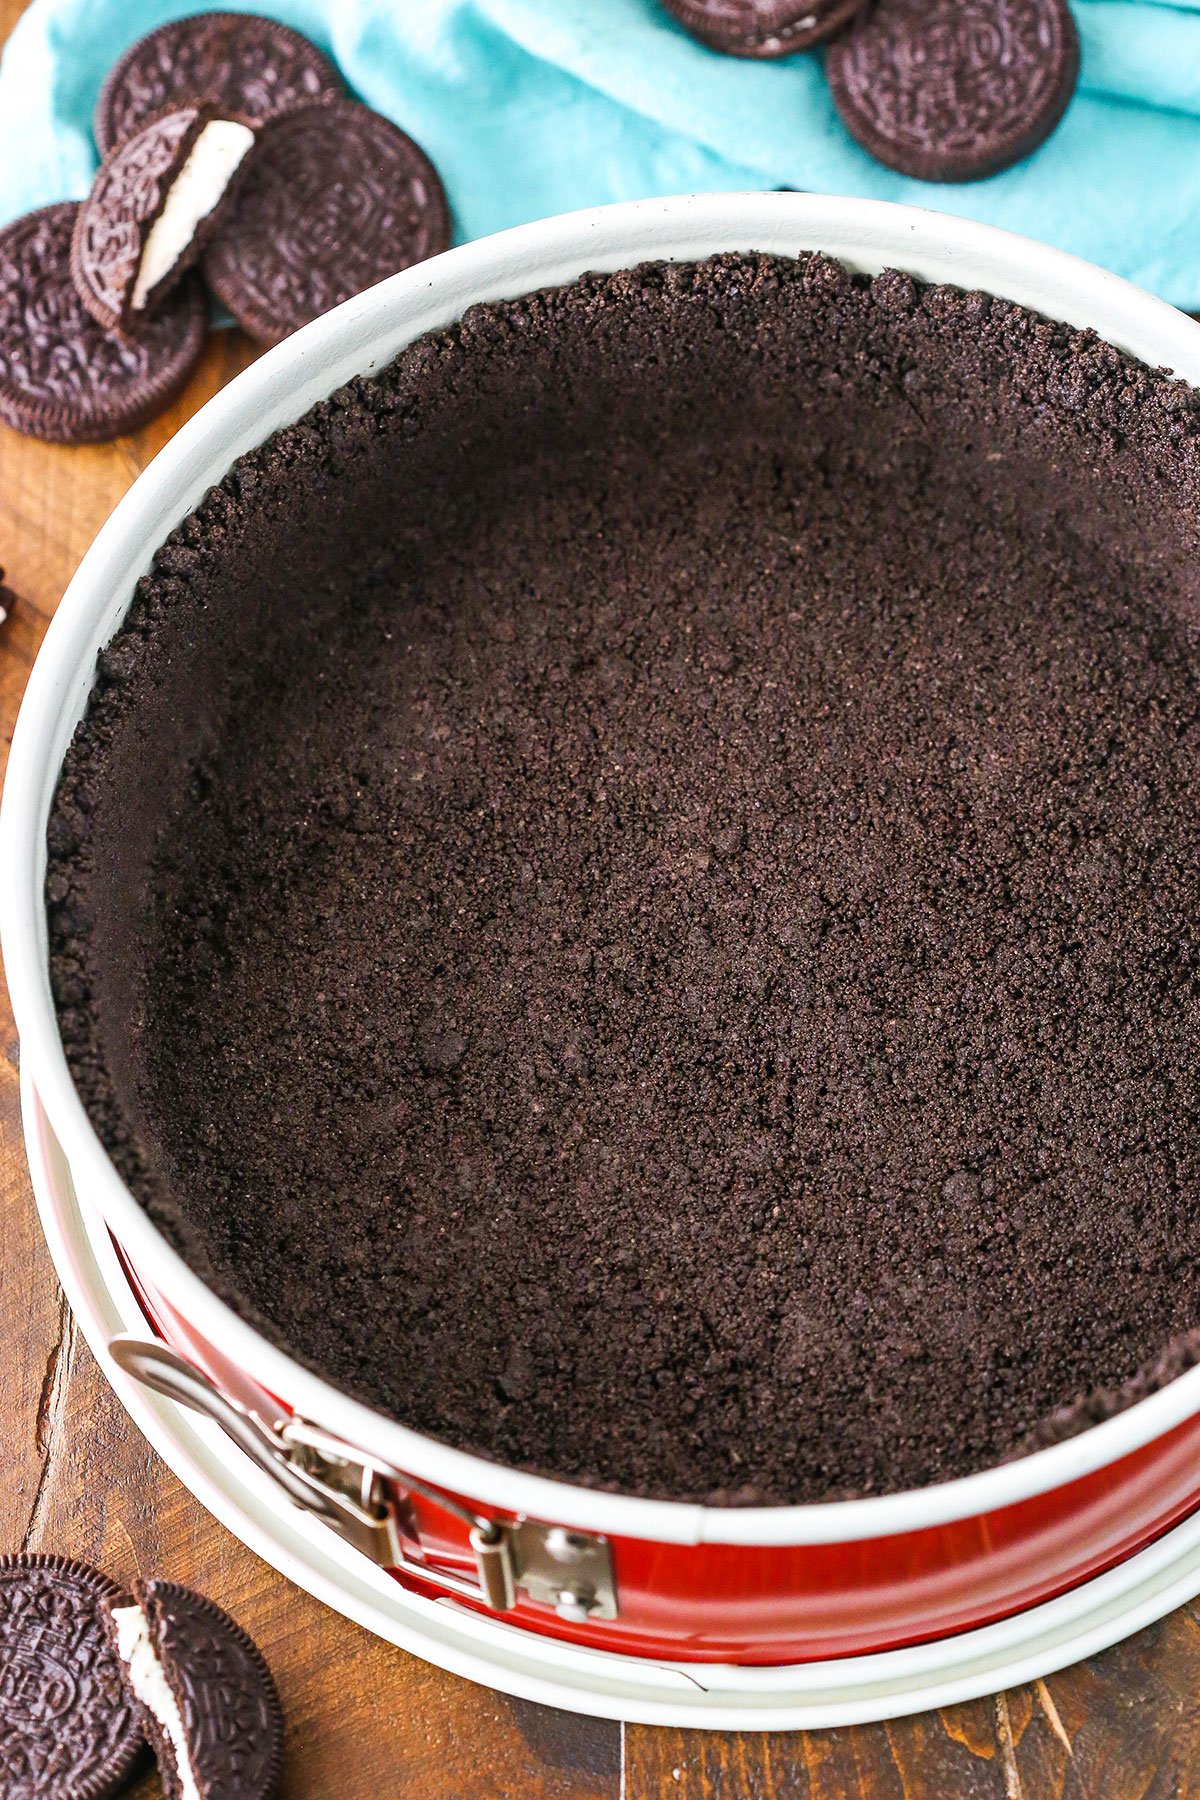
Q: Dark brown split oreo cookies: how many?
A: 2